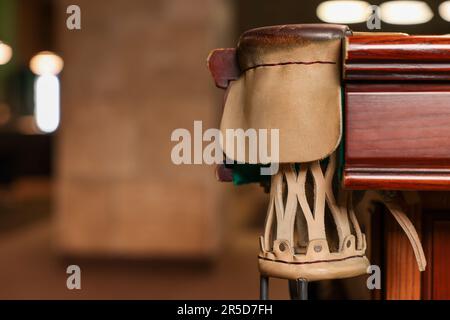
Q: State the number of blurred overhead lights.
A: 3